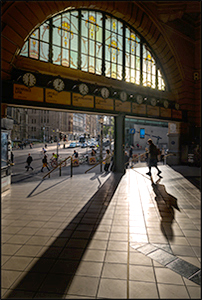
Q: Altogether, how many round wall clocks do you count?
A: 9